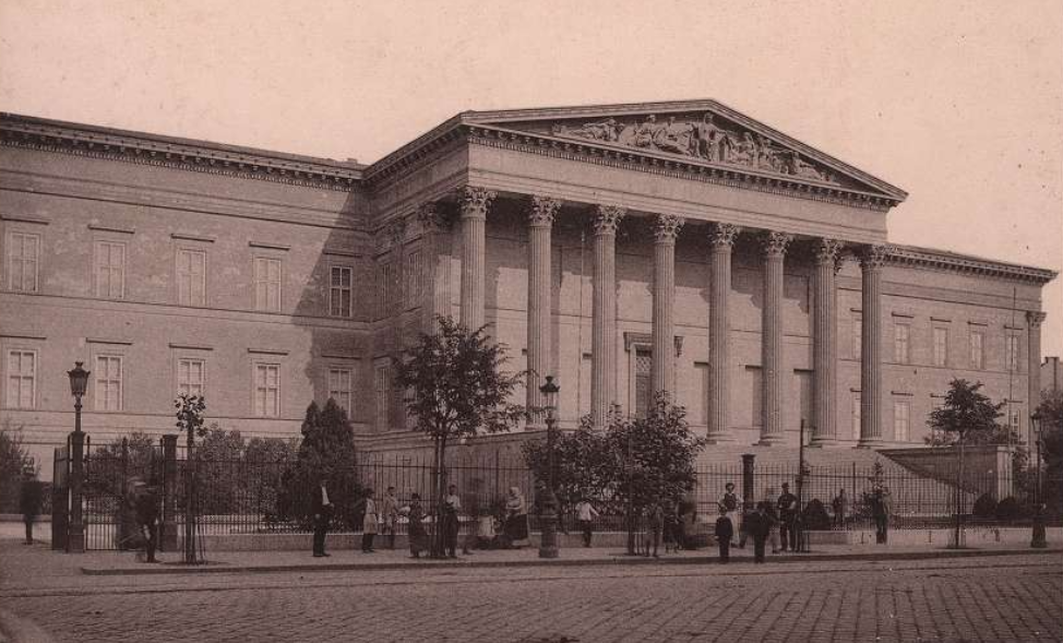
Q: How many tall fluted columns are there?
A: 8